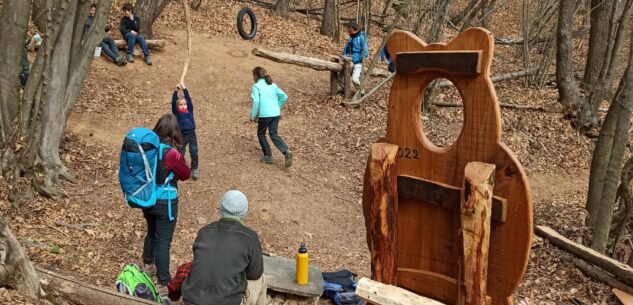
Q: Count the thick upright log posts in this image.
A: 2